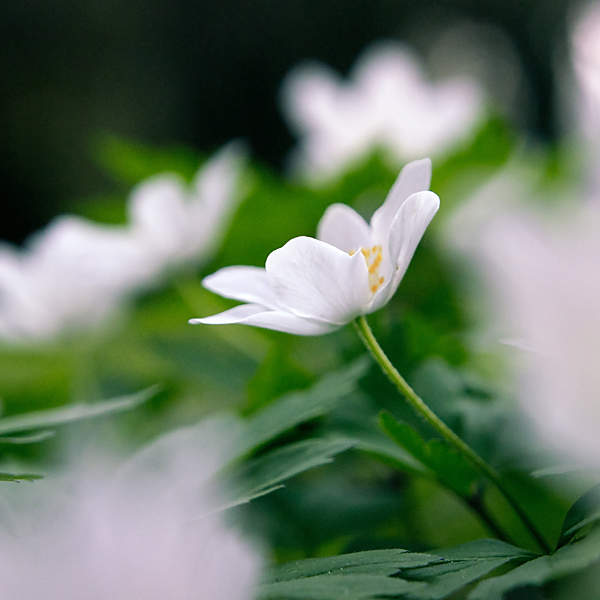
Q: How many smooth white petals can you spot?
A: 6